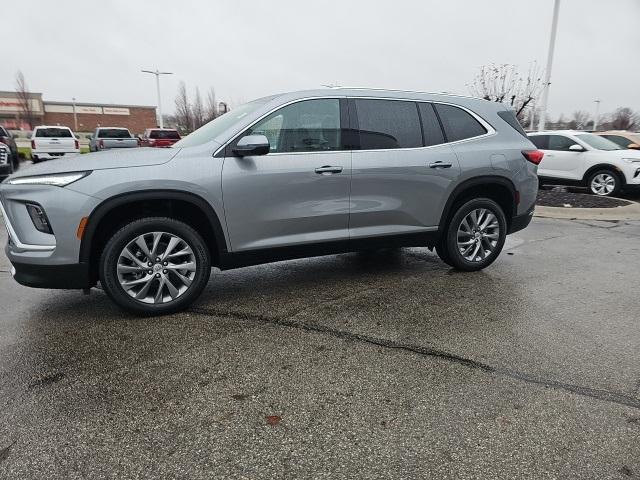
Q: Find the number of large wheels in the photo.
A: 2